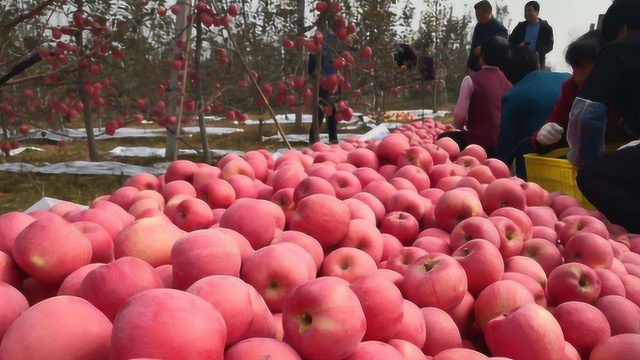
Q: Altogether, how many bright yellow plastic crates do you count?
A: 1